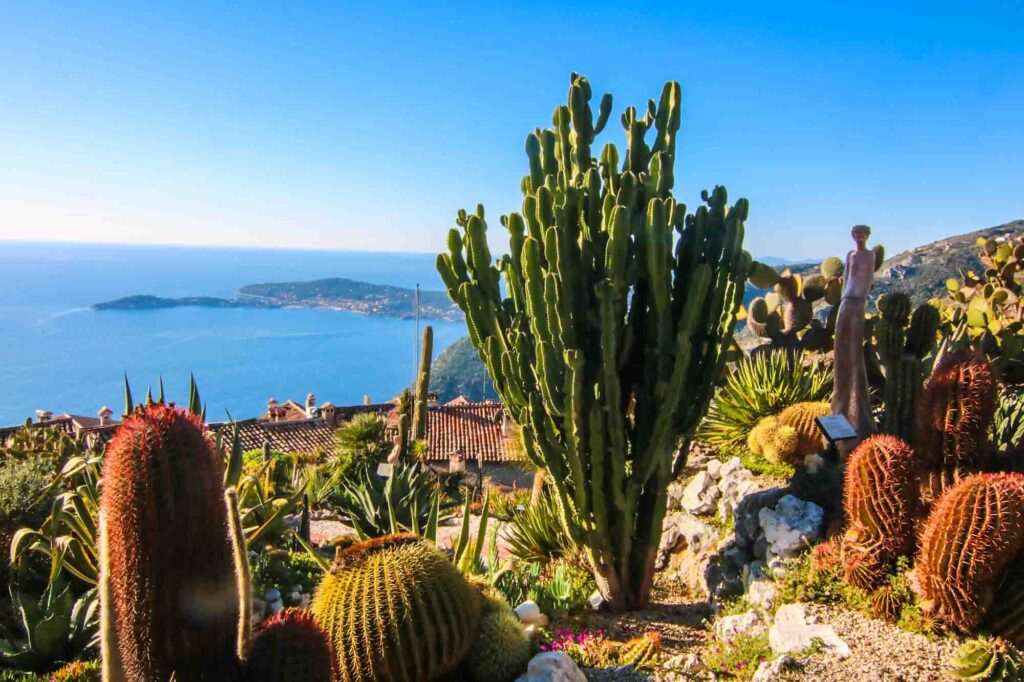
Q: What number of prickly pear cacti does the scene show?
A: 2